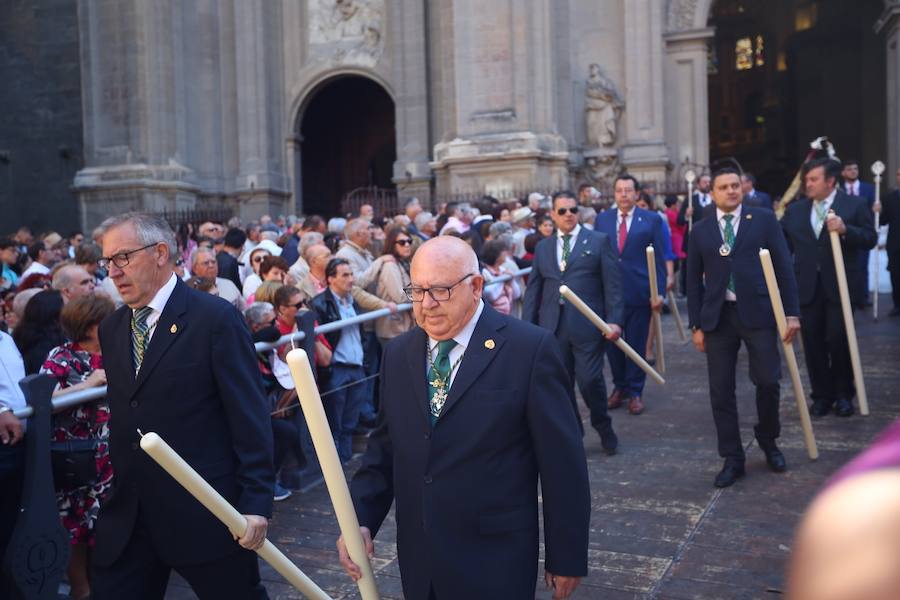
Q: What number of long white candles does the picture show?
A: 7